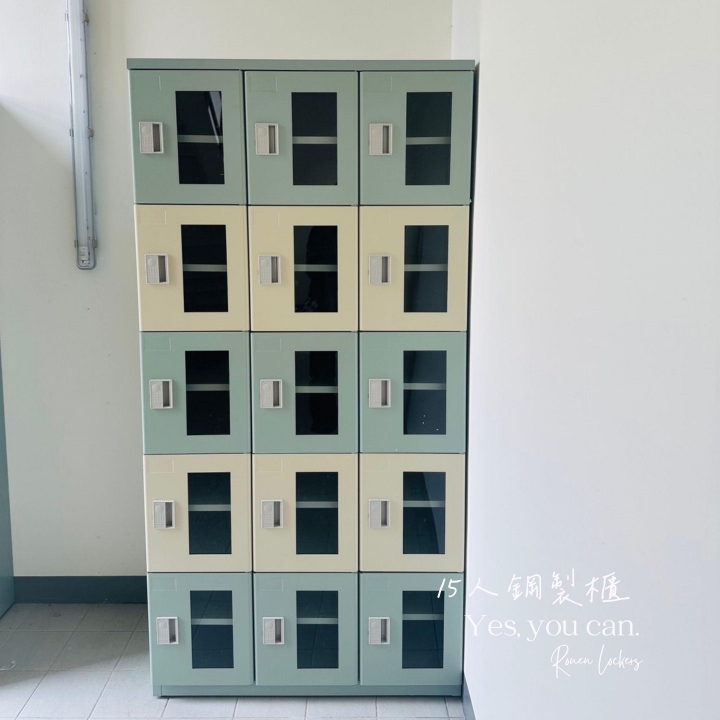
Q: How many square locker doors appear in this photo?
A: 15